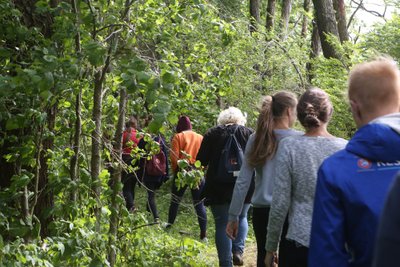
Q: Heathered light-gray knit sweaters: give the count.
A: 1